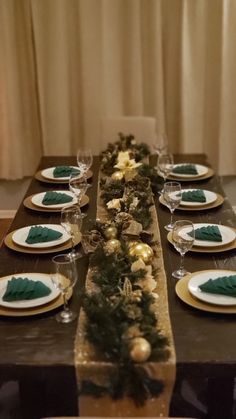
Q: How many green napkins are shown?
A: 8